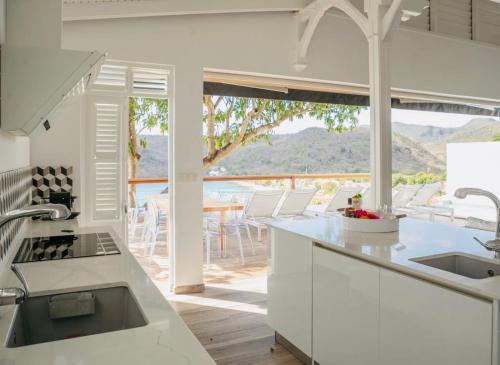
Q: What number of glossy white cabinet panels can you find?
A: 3